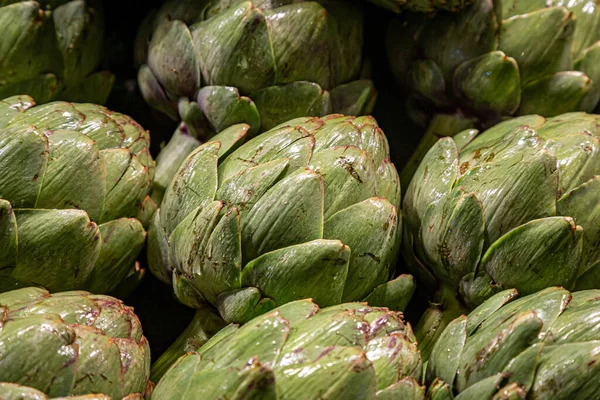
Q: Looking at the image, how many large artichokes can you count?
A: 9